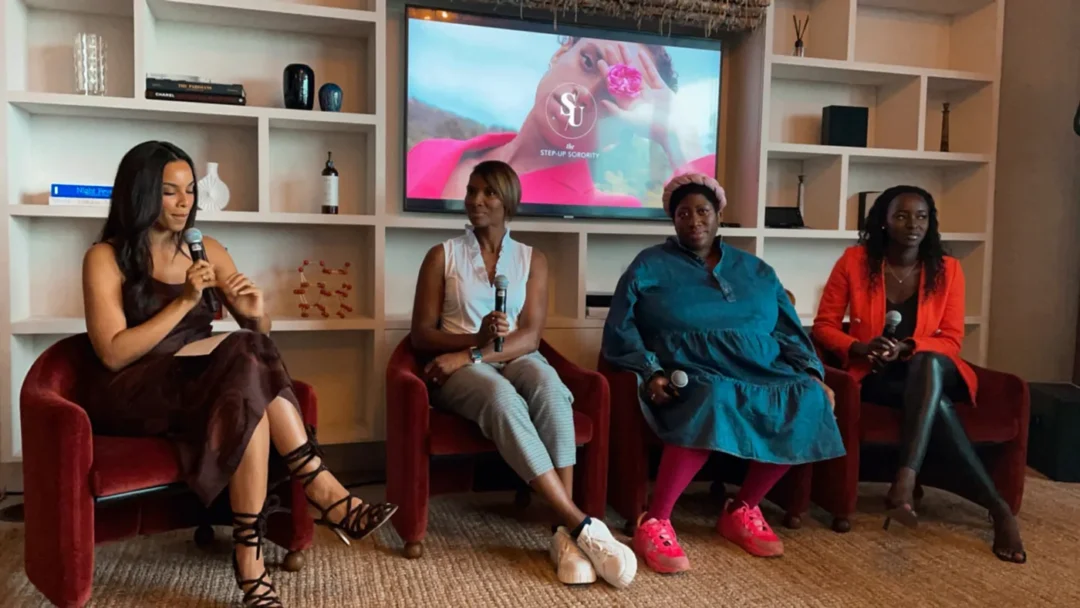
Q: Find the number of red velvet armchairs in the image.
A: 4